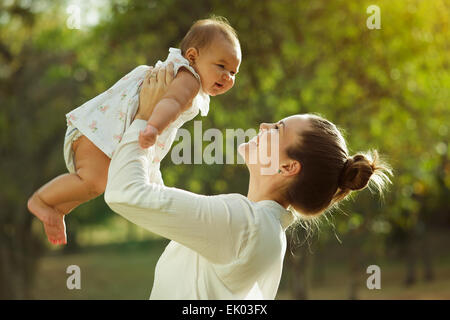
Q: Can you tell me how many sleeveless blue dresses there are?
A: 0